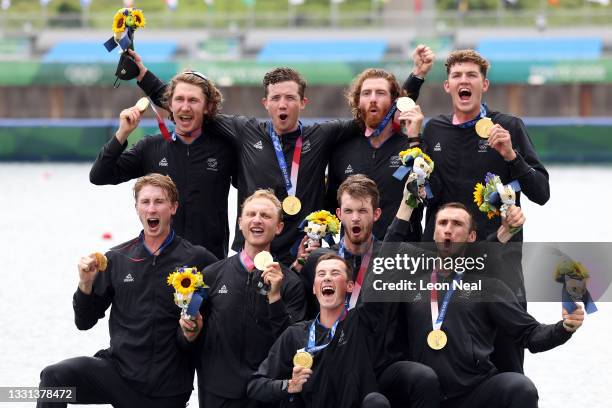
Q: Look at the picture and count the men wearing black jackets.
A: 9